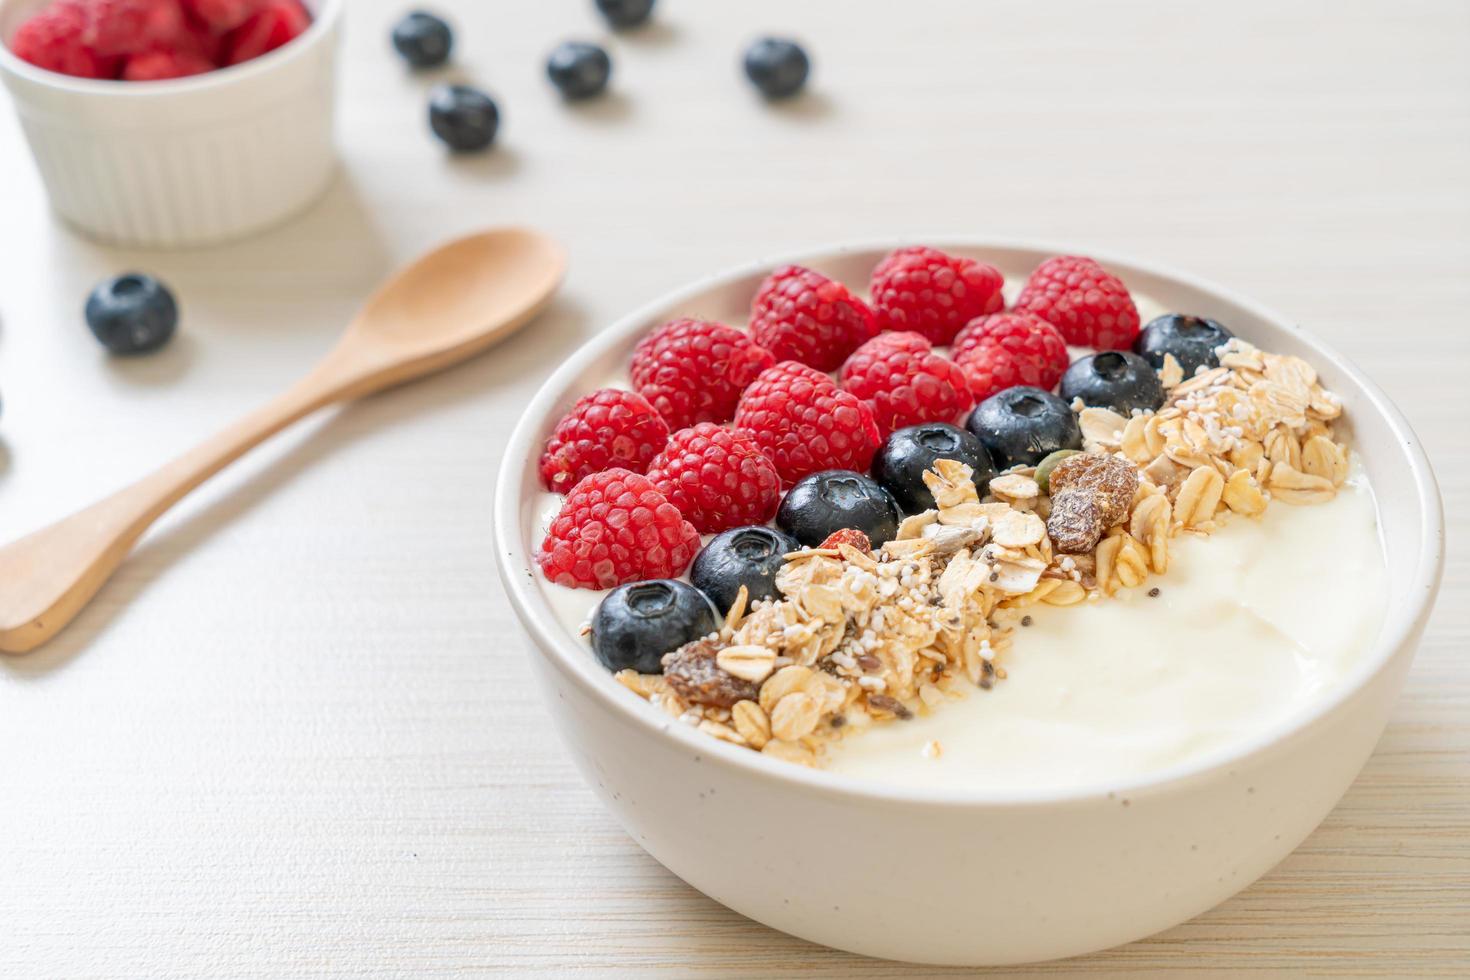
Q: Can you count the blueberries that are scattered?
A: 6